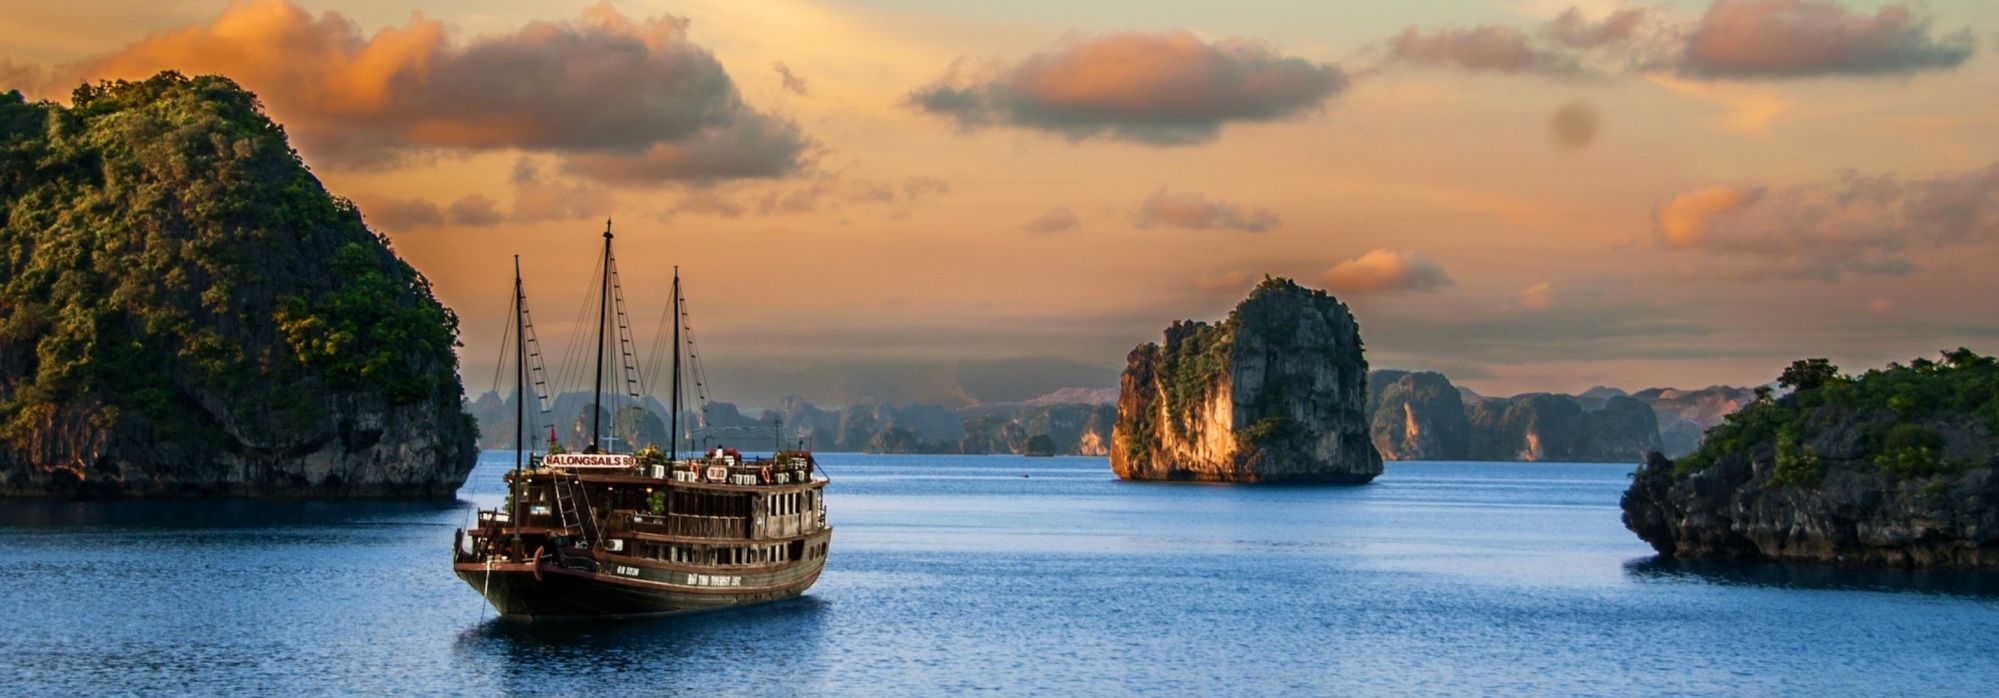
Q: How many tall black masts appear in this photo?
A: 3